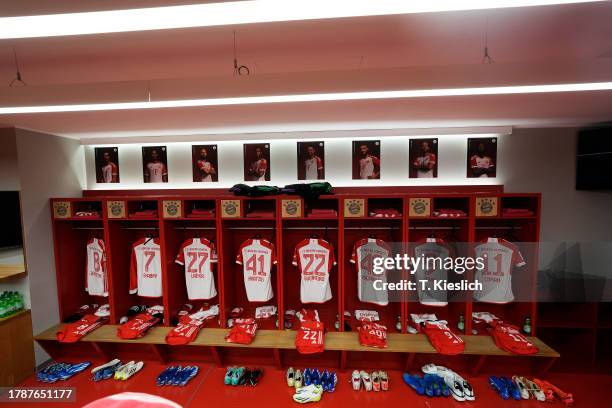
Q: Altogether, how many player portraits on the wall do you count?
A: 8